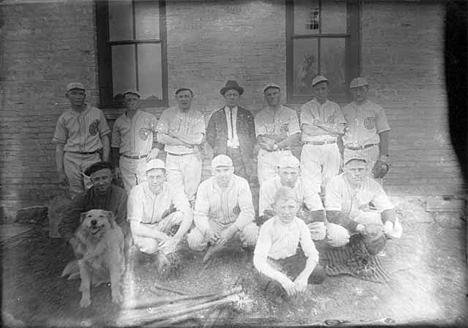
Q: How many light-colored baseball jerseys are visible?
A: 10